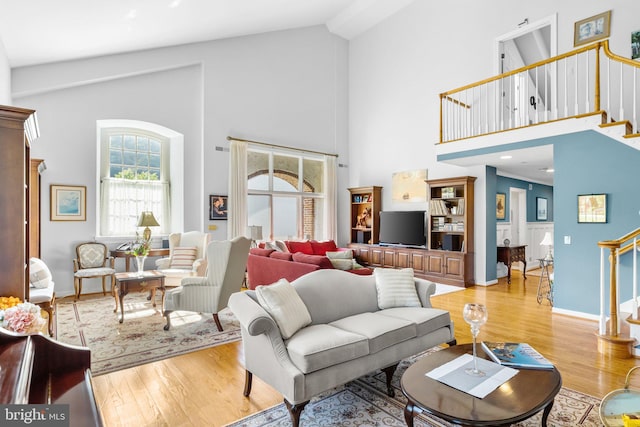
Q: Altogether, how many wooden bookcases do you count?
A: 2